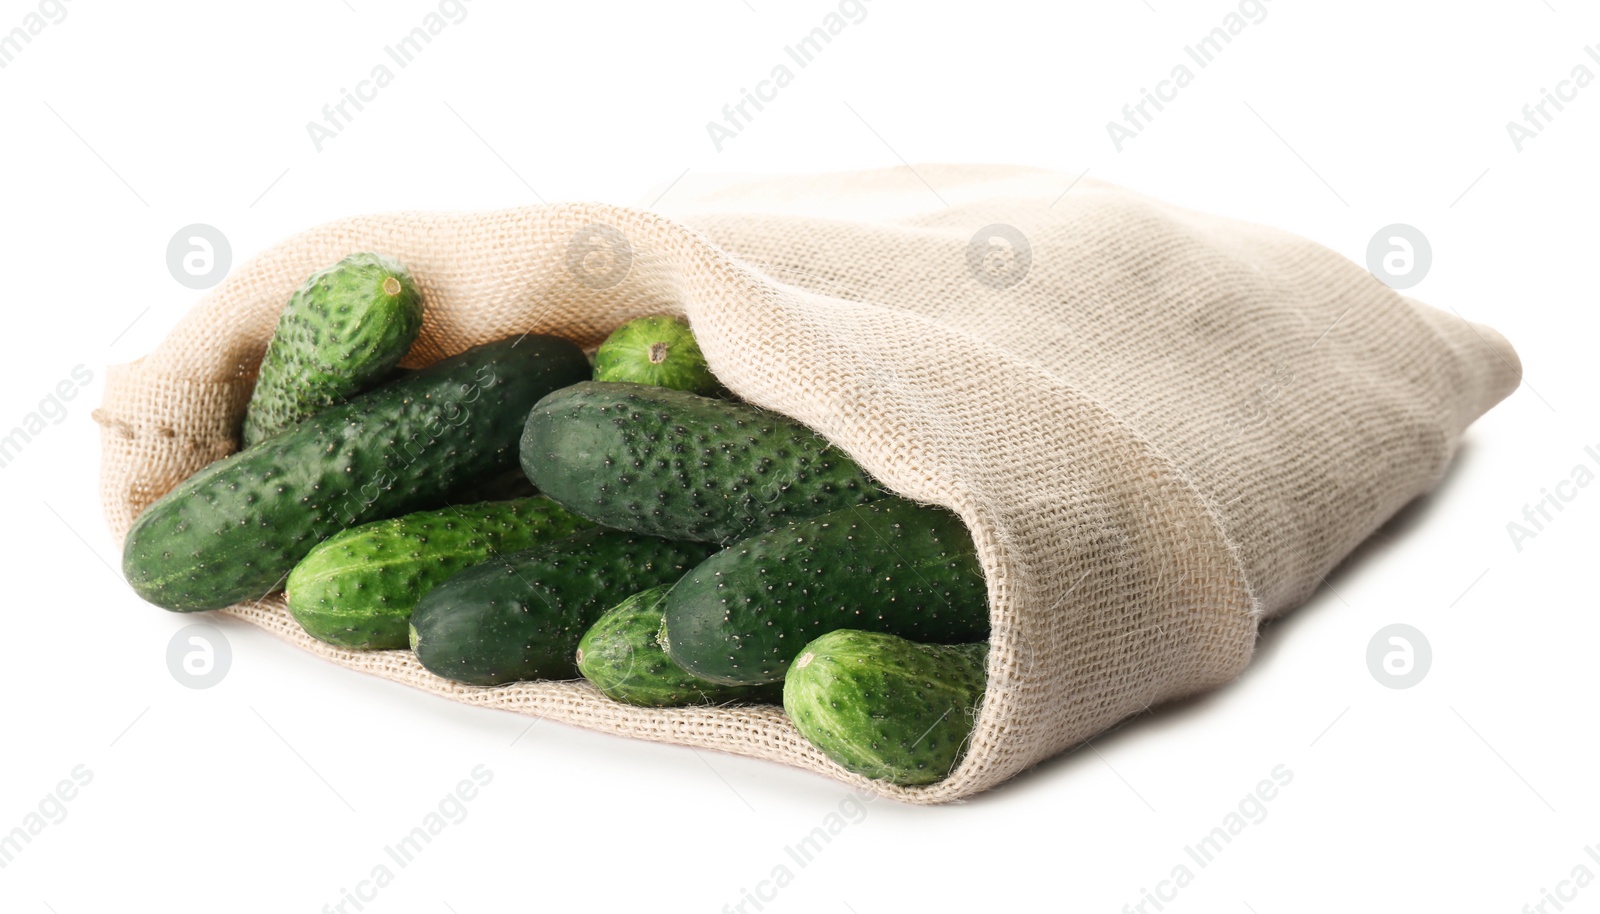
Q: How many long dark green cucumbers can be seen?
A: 4